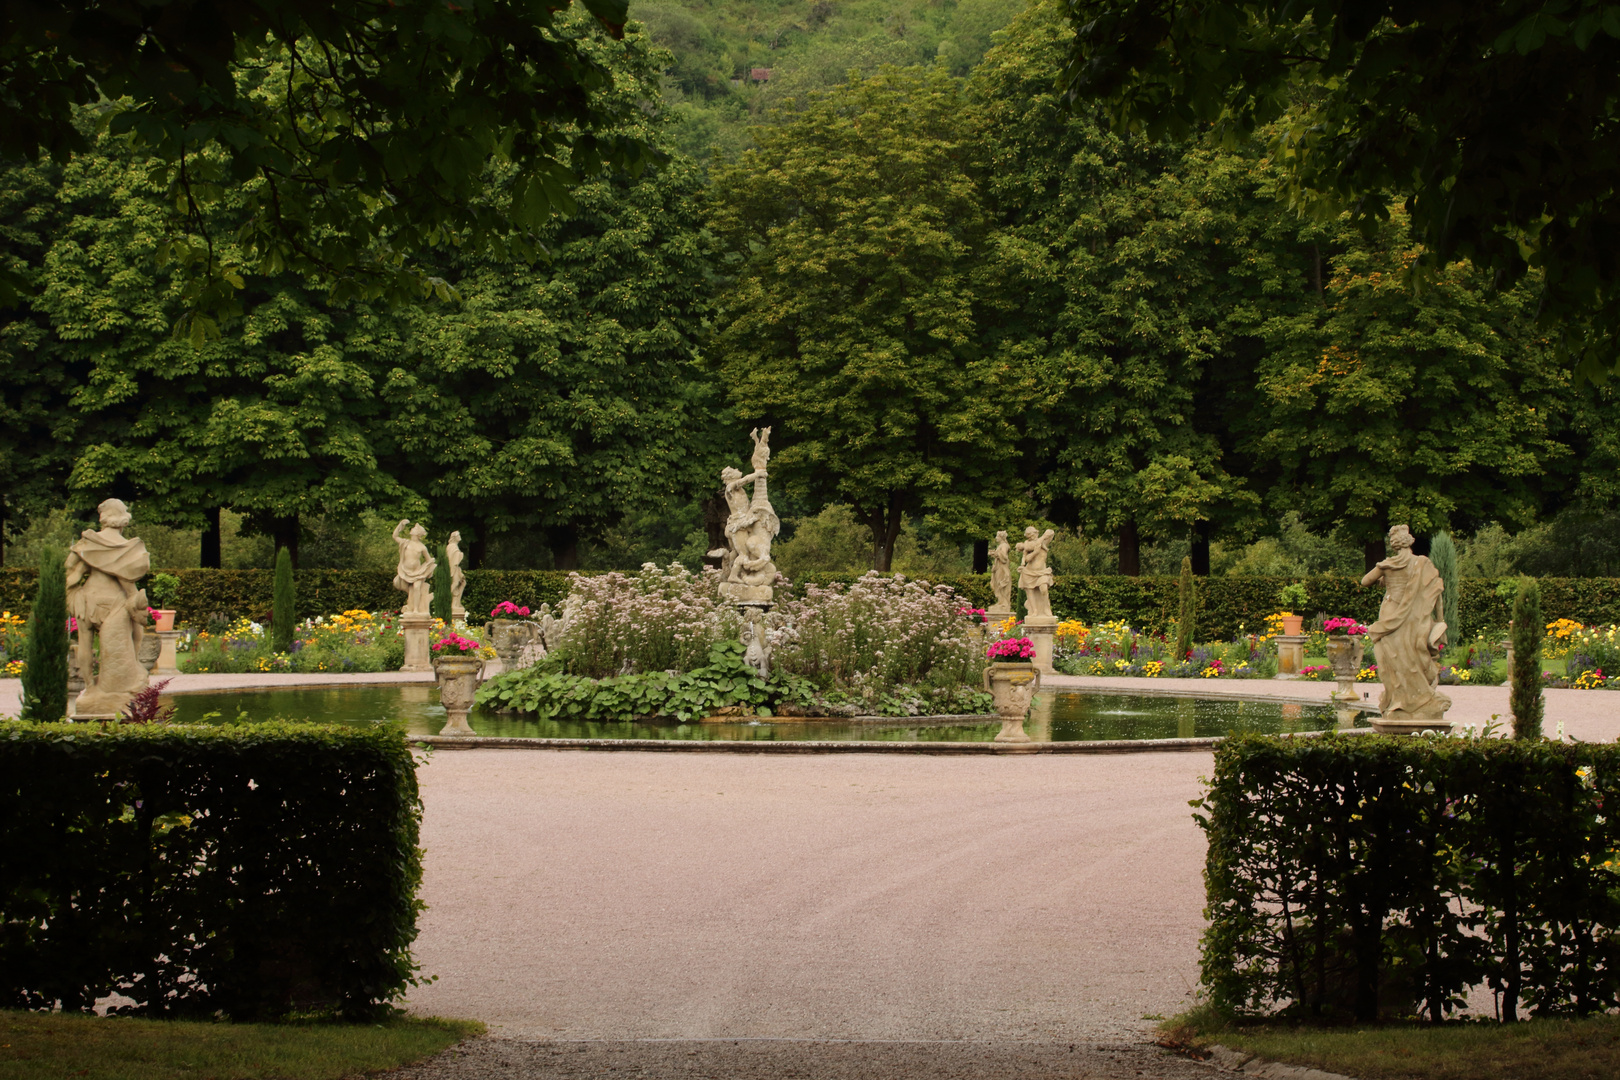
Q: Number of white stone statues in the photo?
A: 7